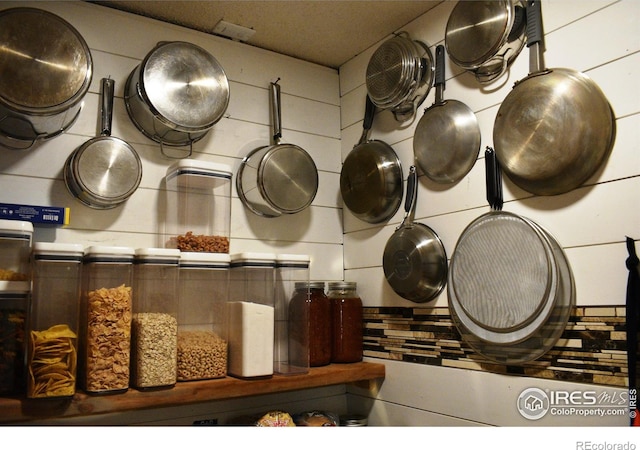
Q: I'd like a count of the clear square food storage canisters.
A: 9